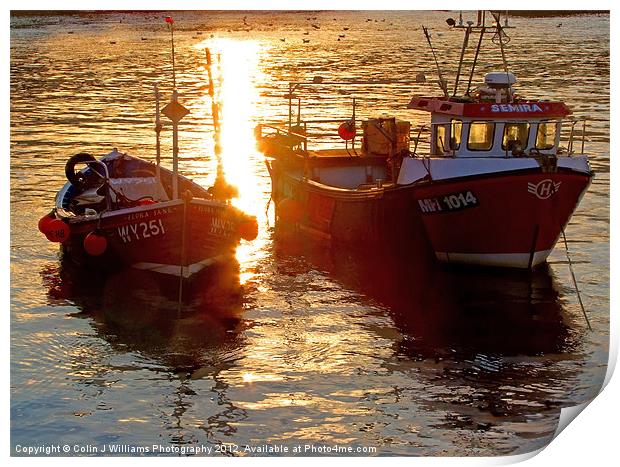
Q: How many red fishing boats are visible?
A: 2